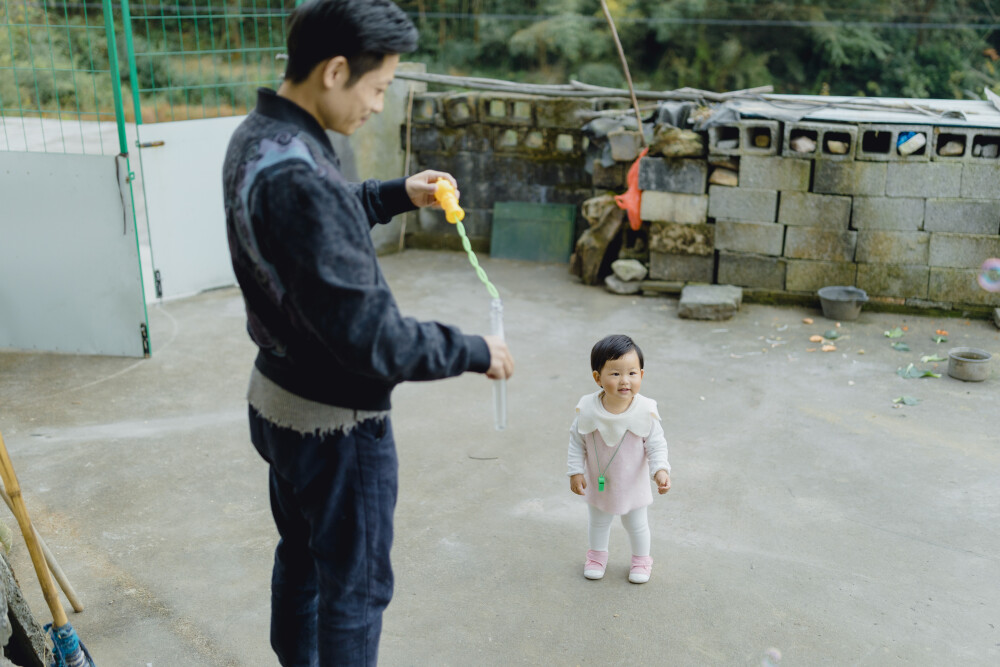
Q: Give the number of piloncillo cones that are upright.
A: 0